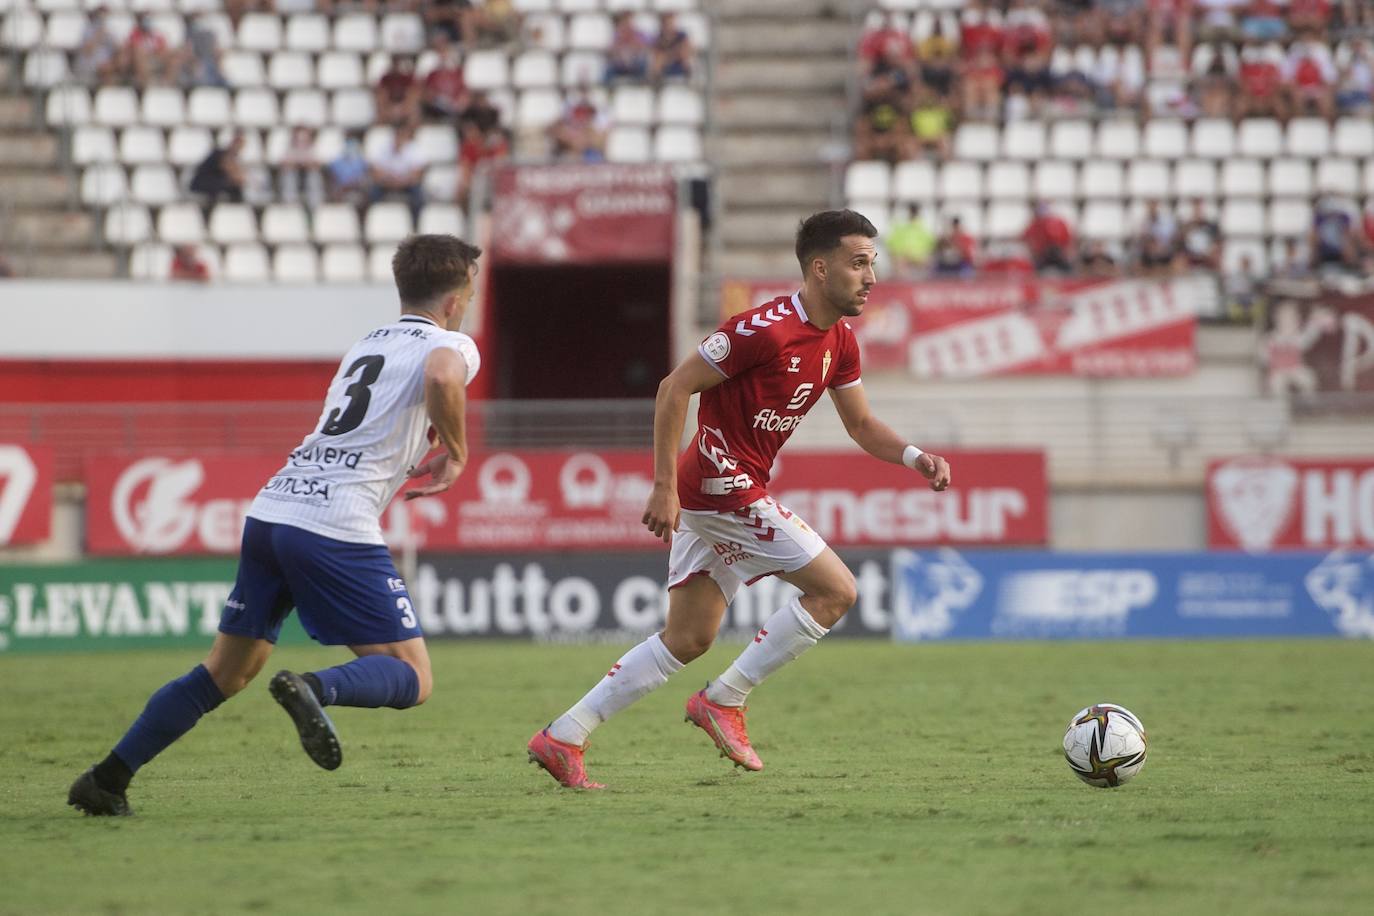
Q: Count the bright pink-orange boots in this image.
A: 2